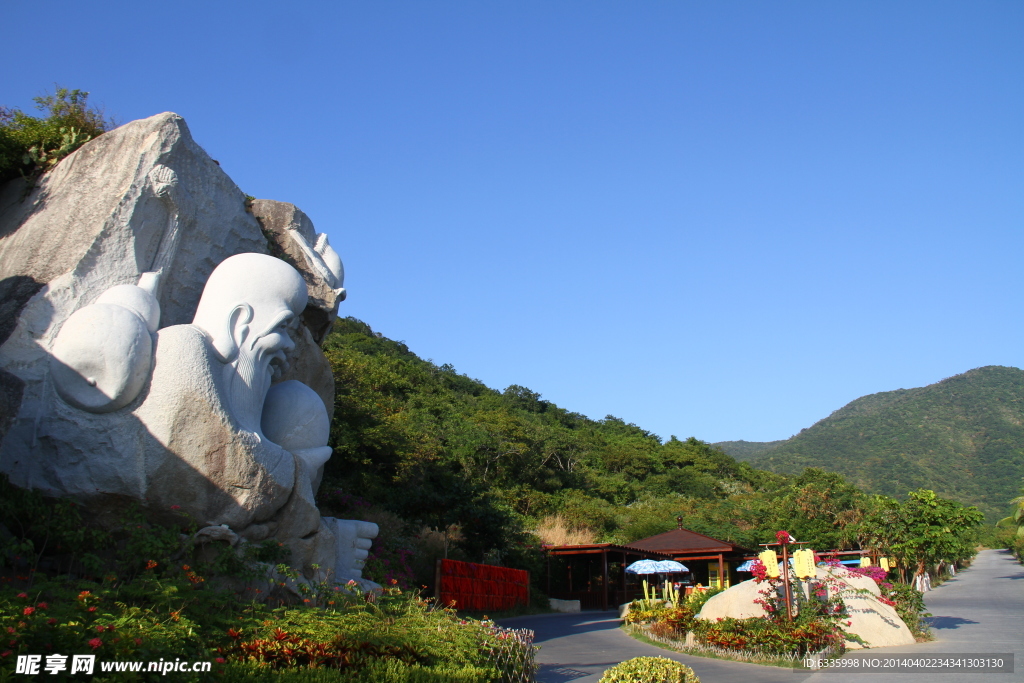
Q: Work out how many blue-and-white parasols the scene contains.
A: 3